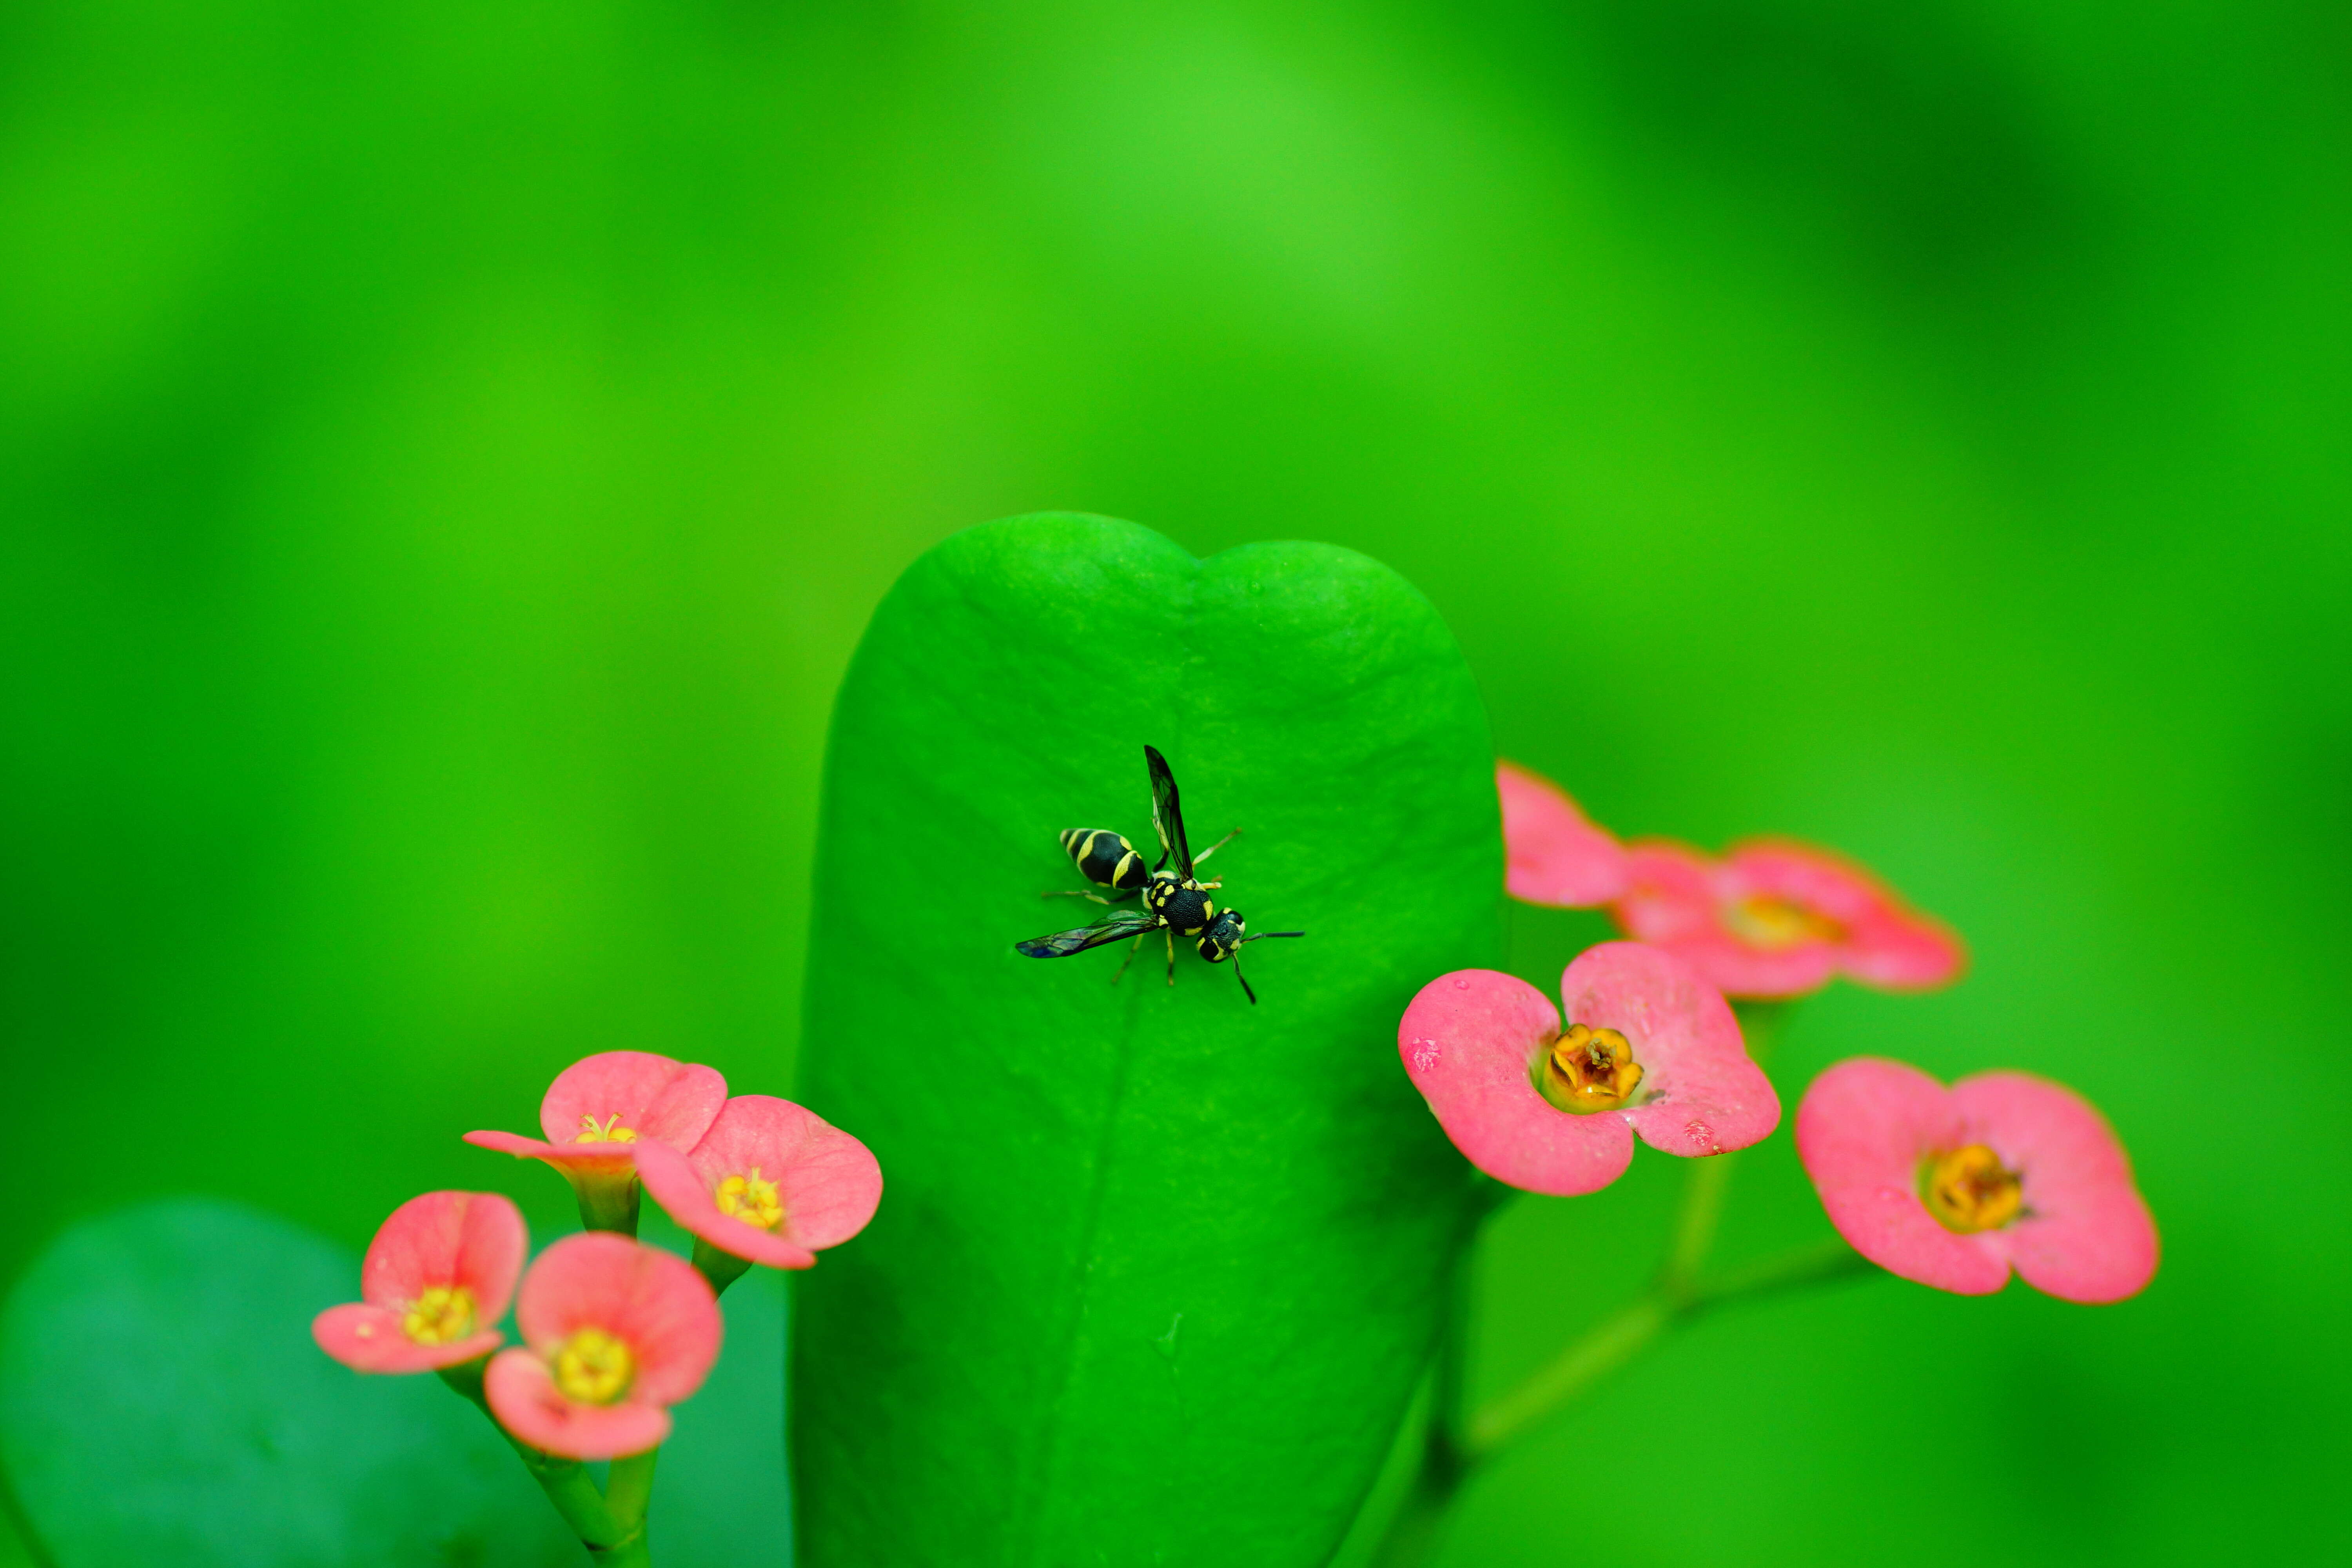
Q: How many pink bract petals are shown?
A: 15